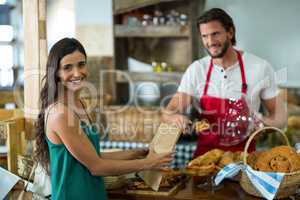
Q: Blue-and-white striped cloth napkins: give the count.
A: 1